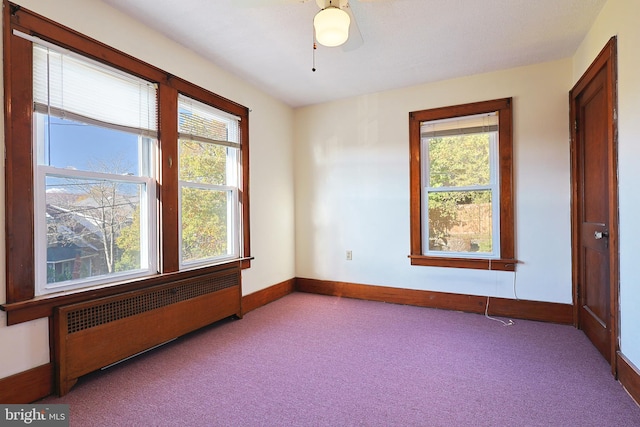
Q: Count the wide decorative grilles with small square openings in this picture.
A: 1